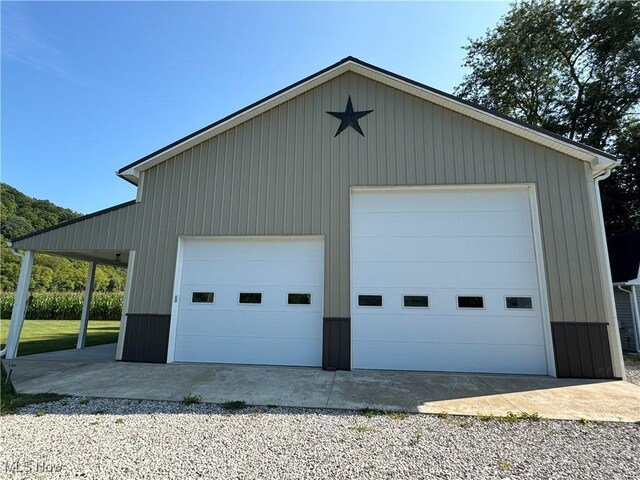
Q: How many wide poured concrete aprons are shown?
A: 1